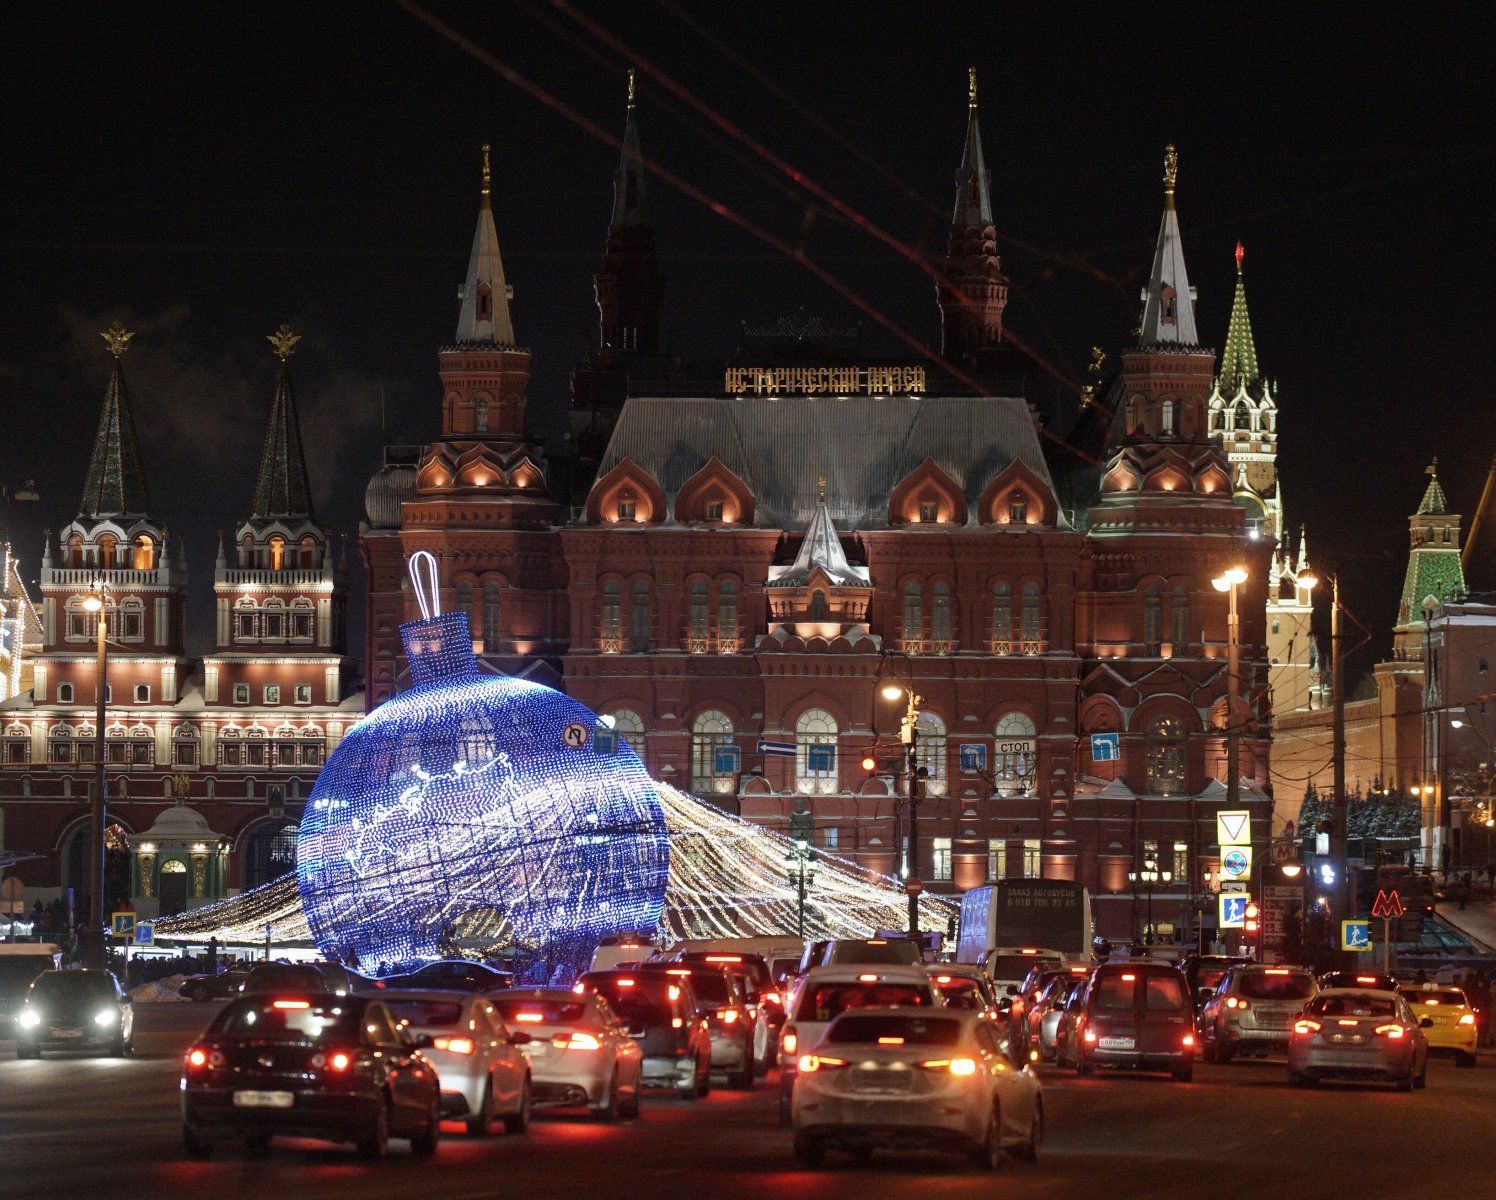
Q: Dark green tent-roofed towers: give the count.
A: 2